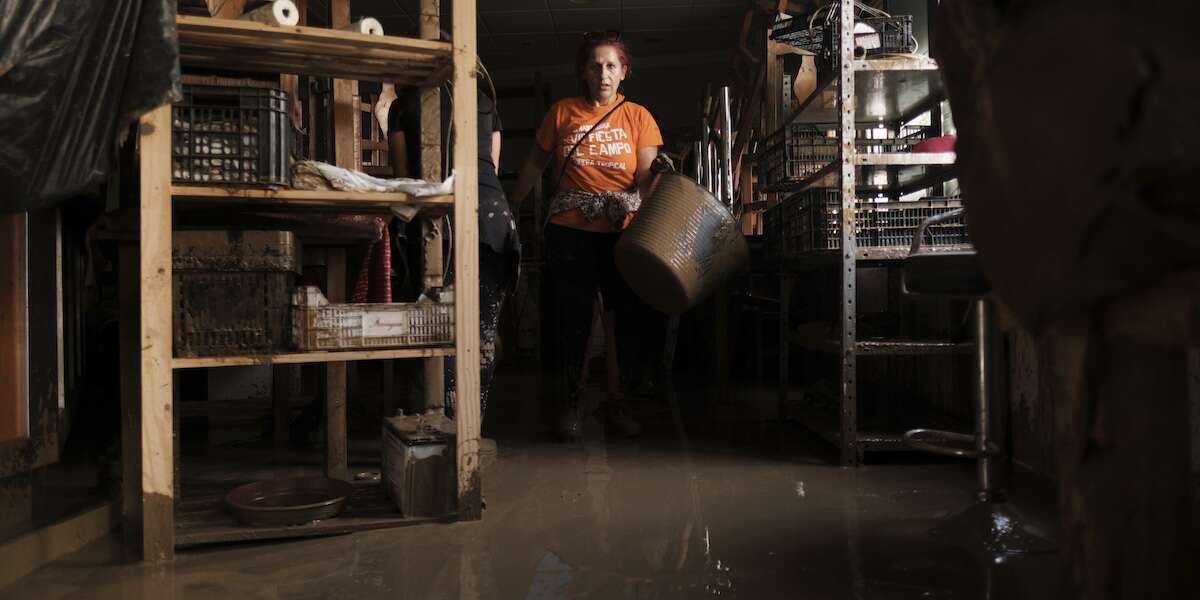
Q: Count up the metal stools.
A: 1